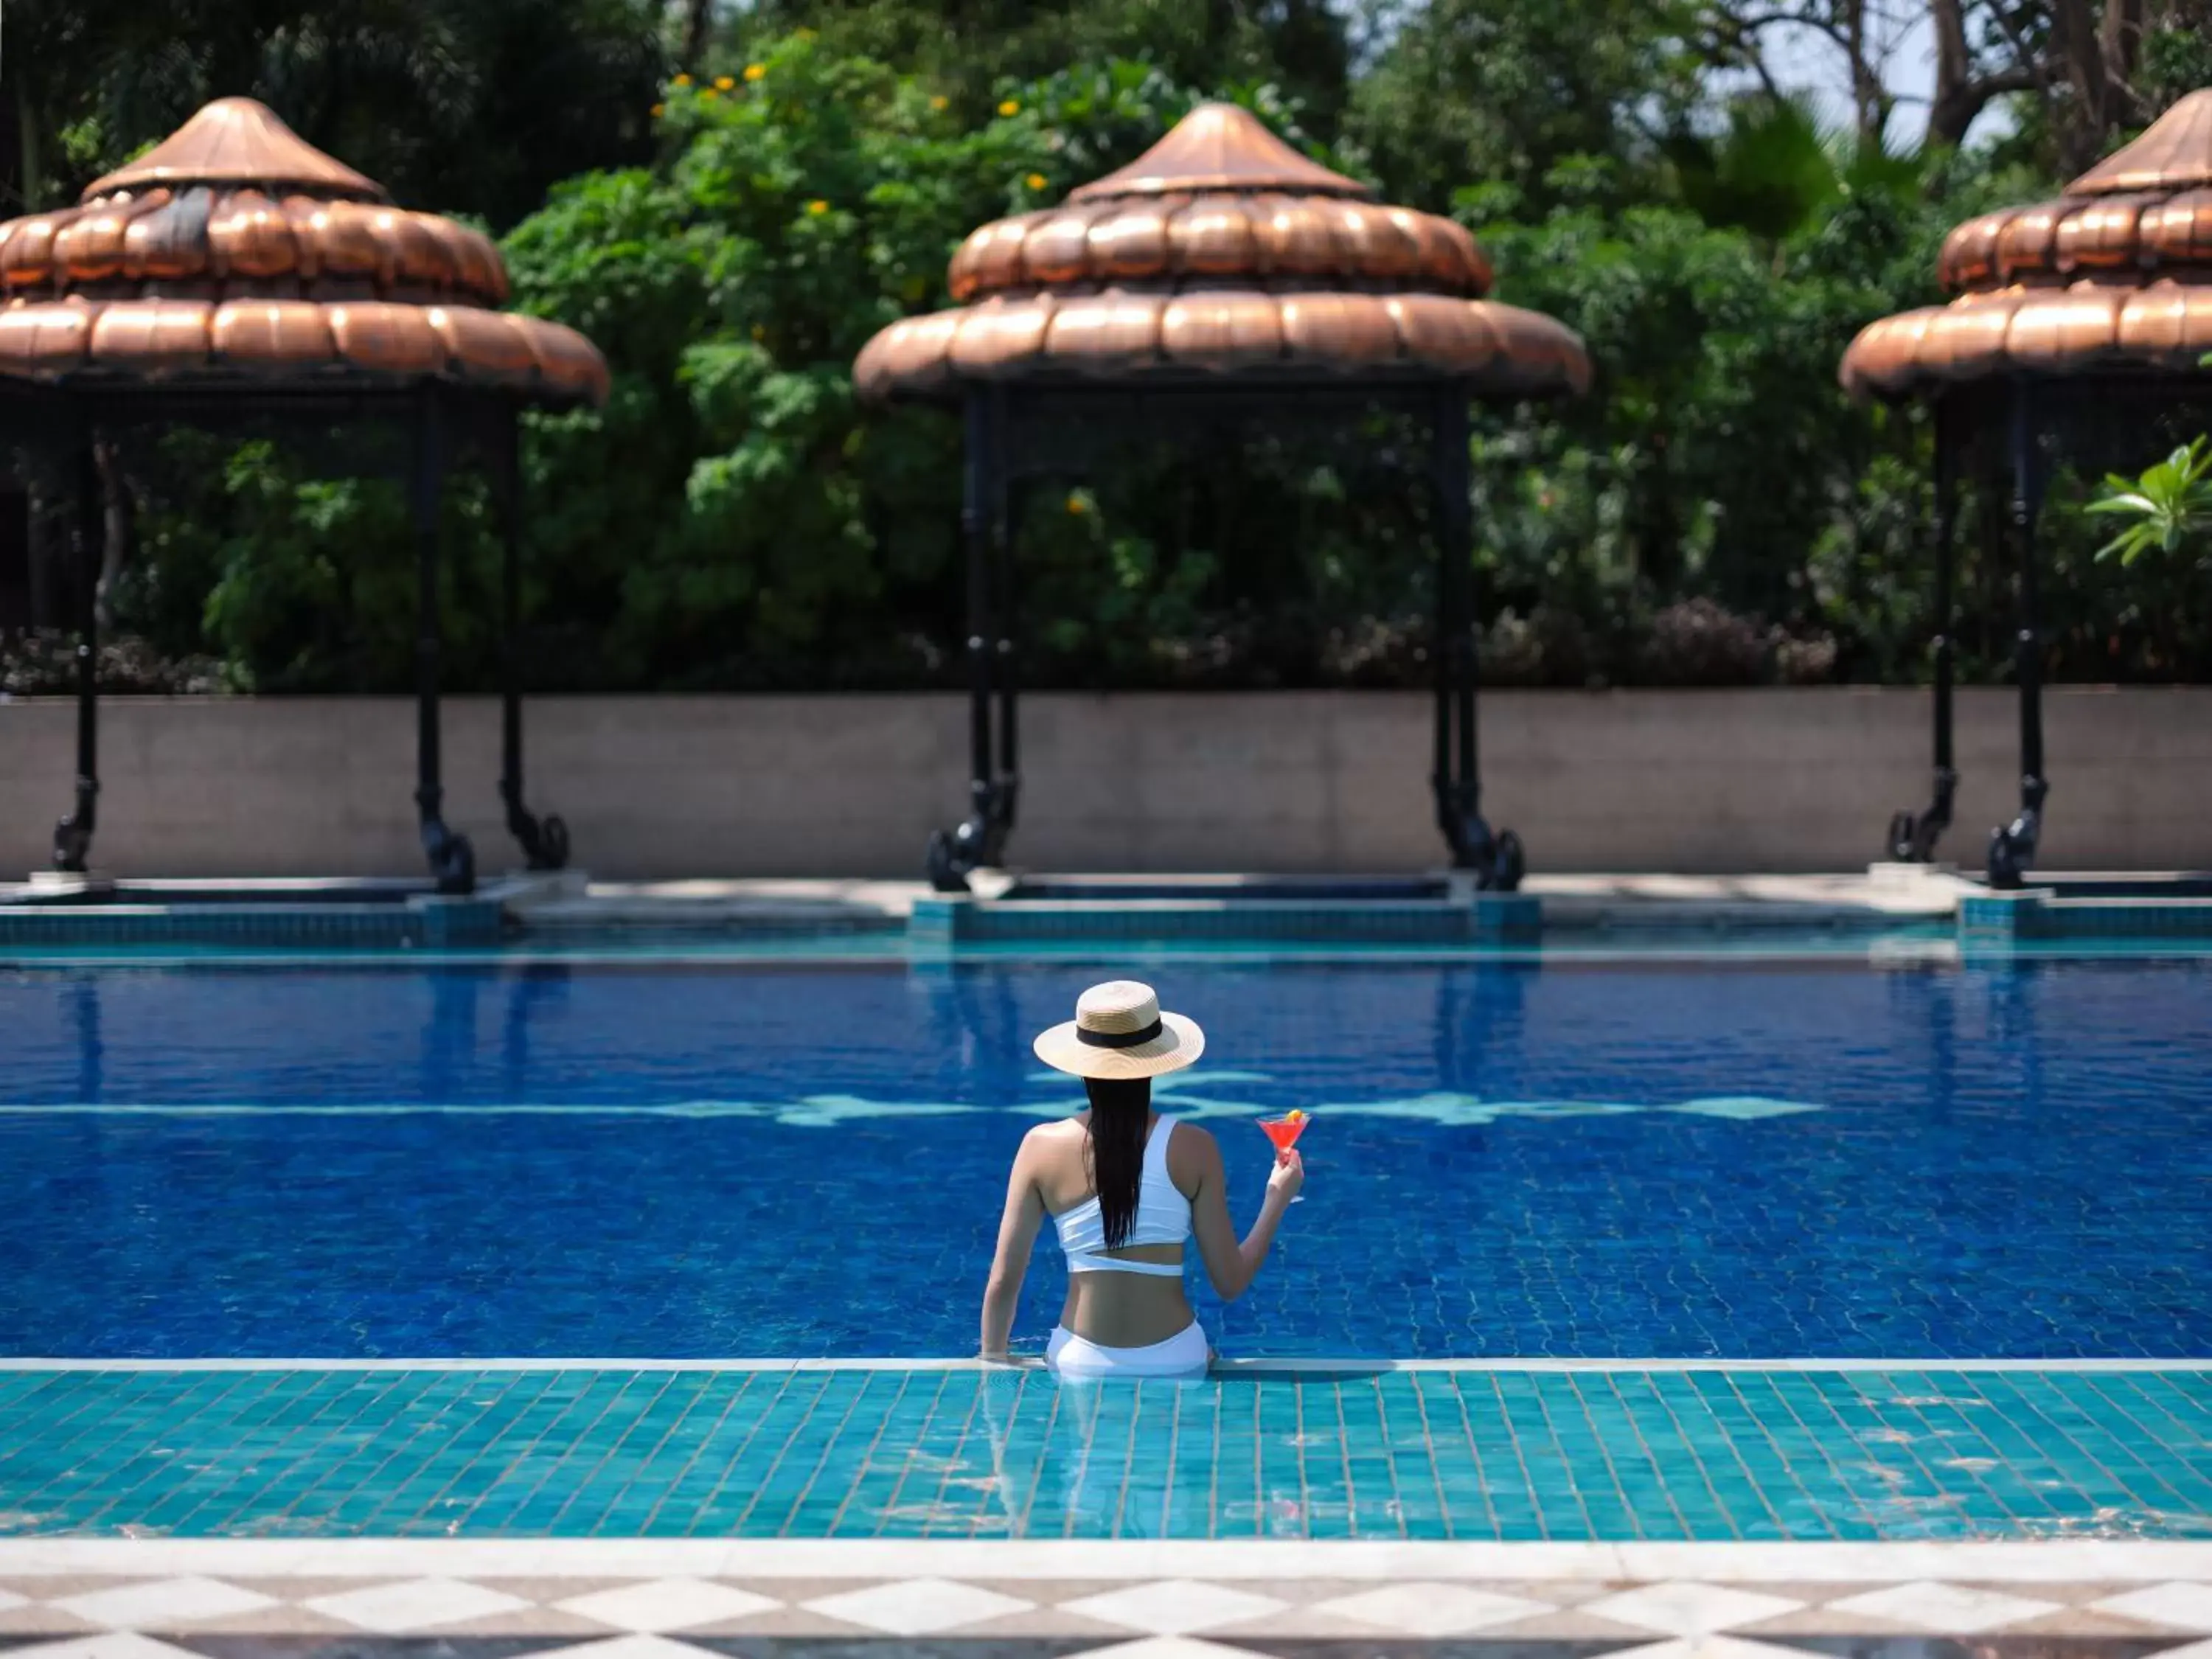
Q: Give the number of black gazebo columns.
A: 9